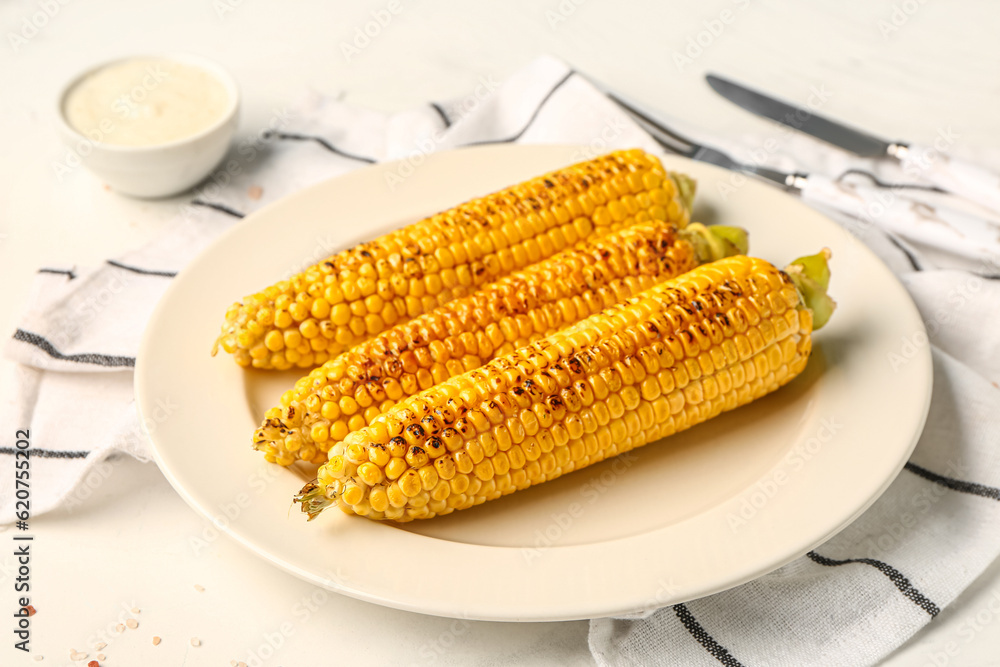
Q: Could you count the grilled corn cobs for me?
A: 3